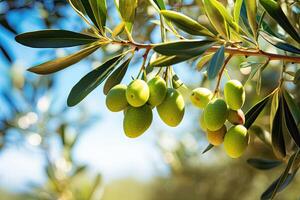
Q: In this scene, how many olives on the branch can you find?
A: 12